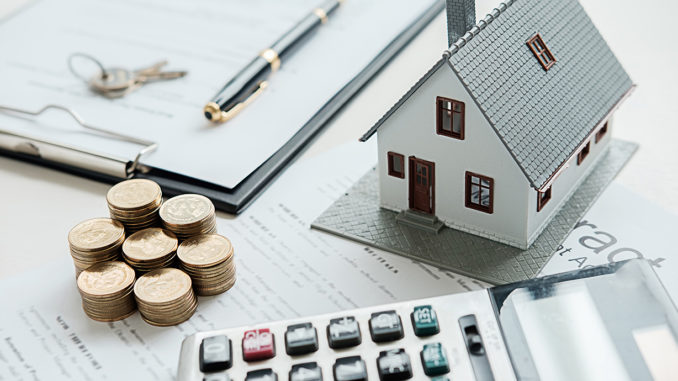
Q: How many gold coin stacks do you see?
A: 7